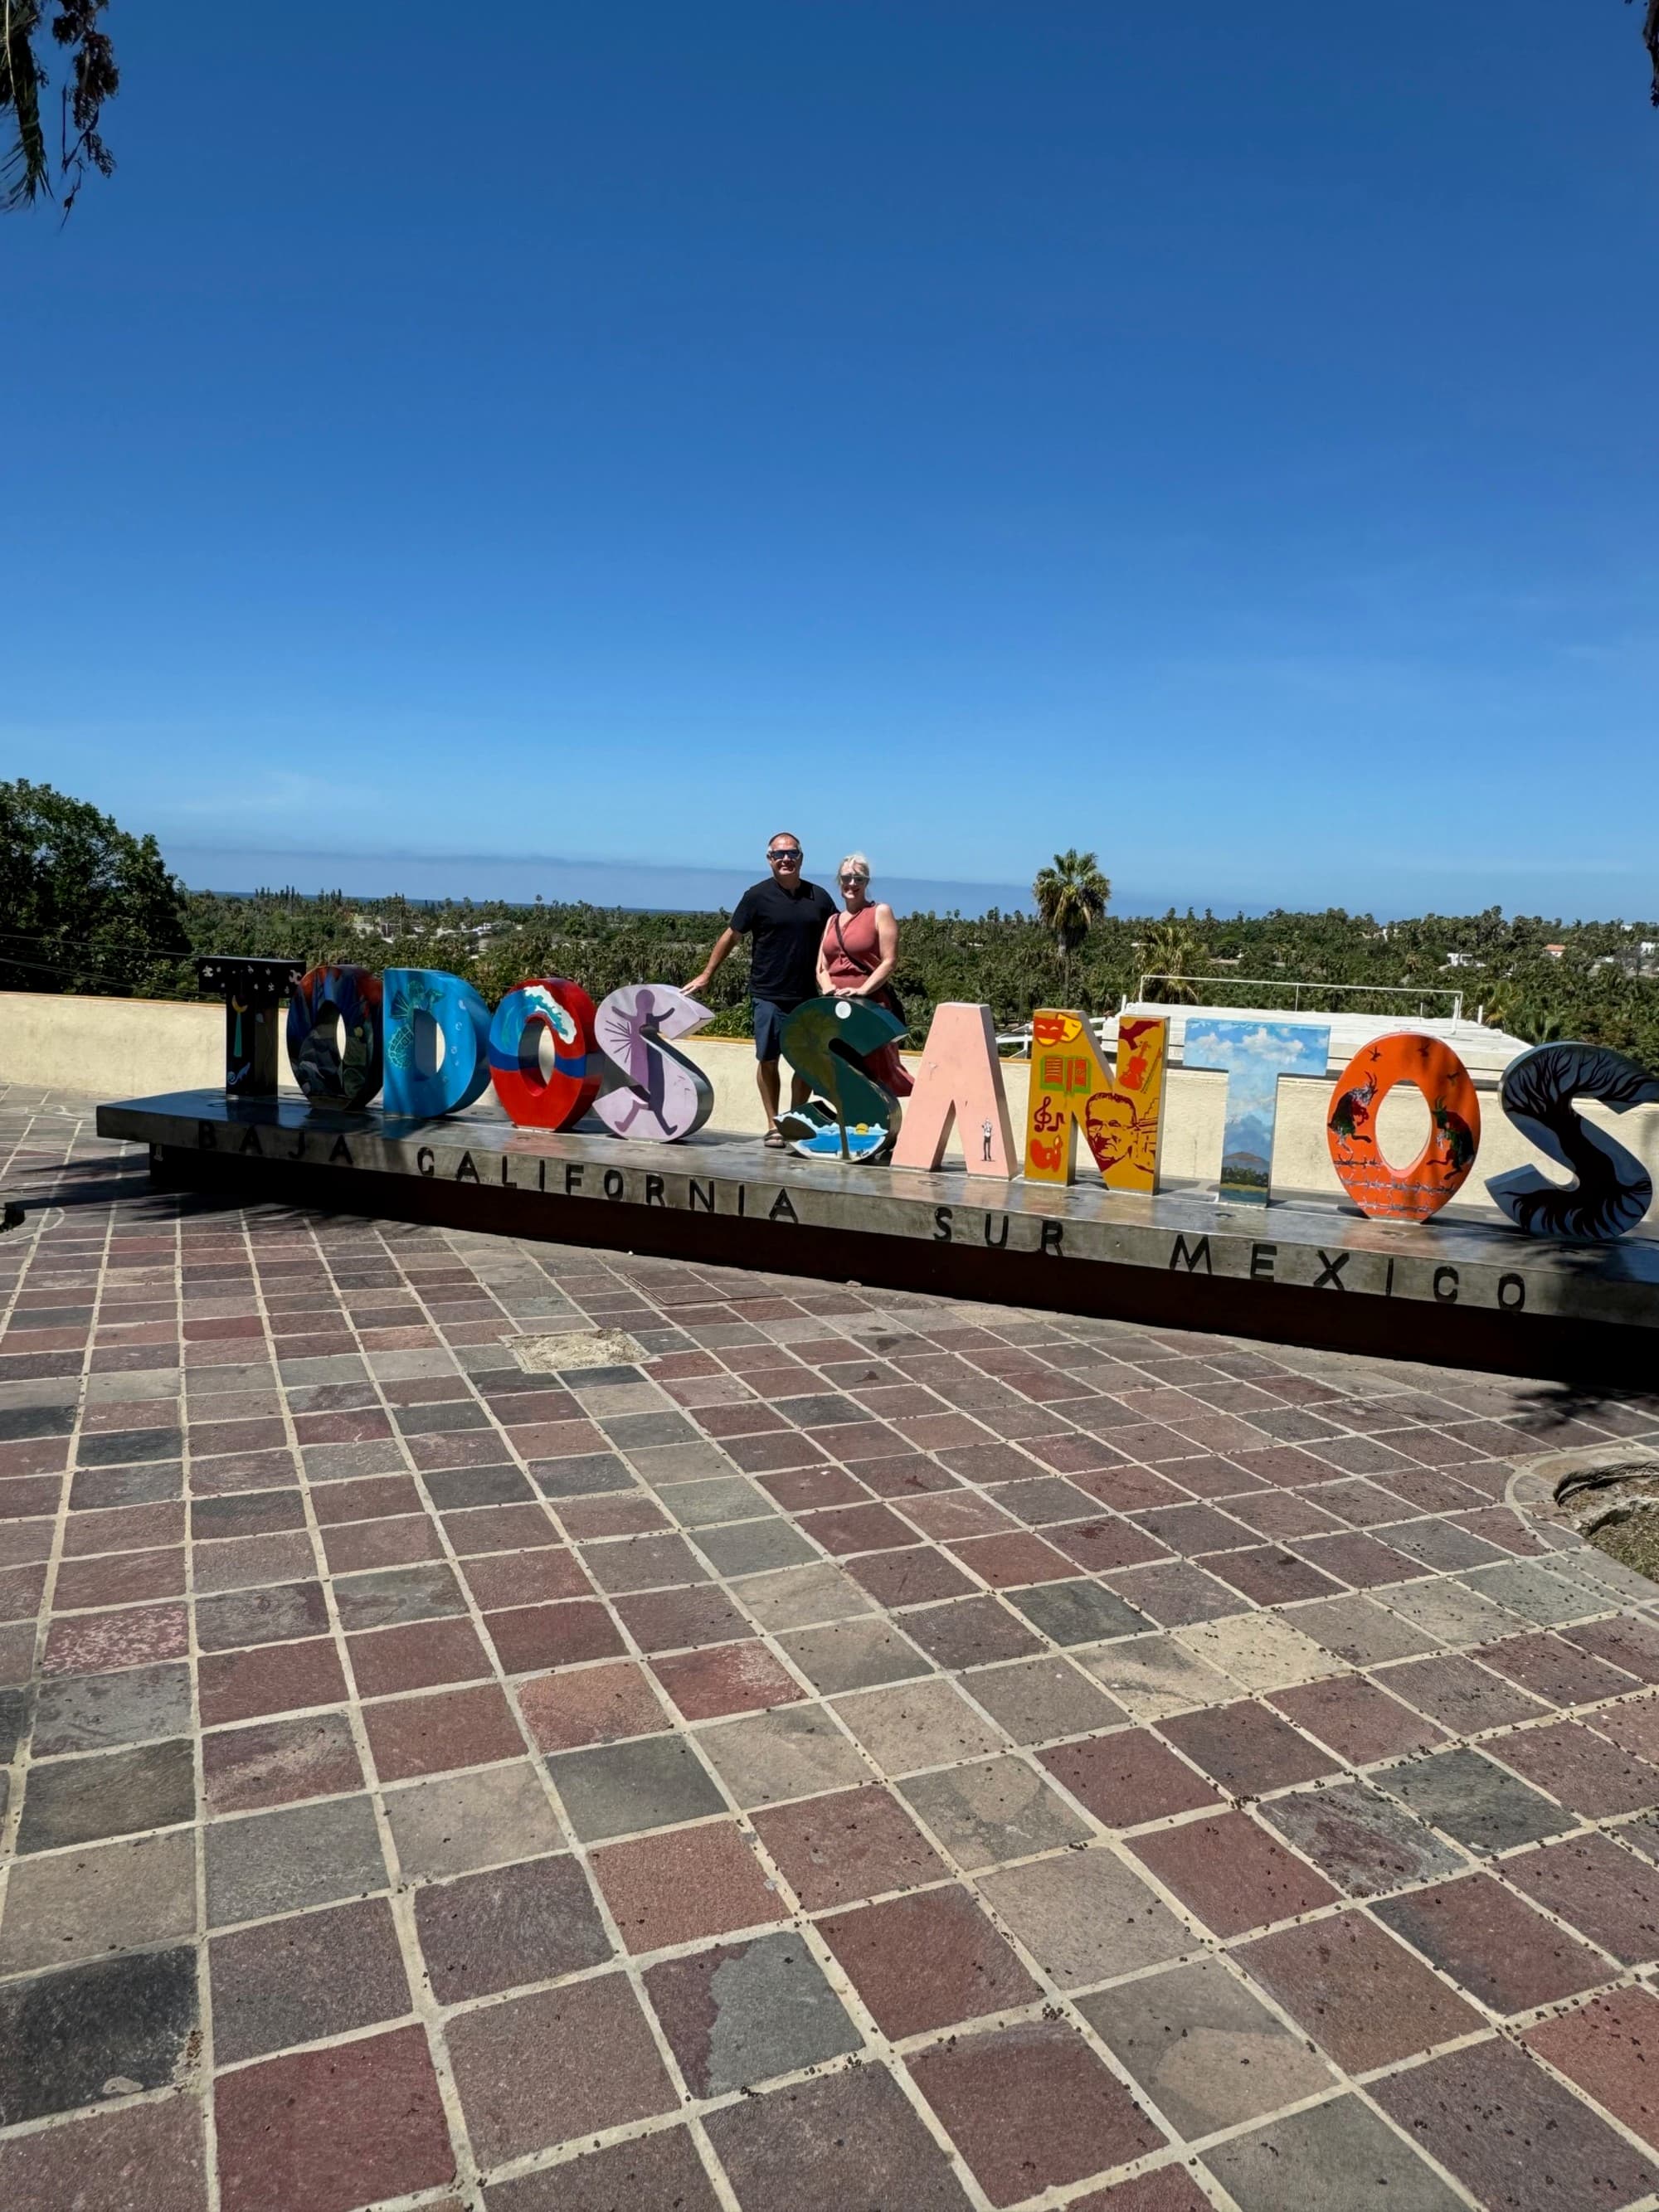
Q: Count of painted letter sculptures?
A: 11